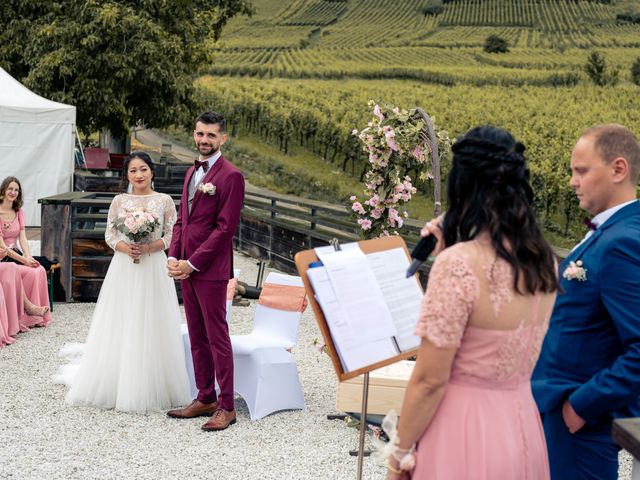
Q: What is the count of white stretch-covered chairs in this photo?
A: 2